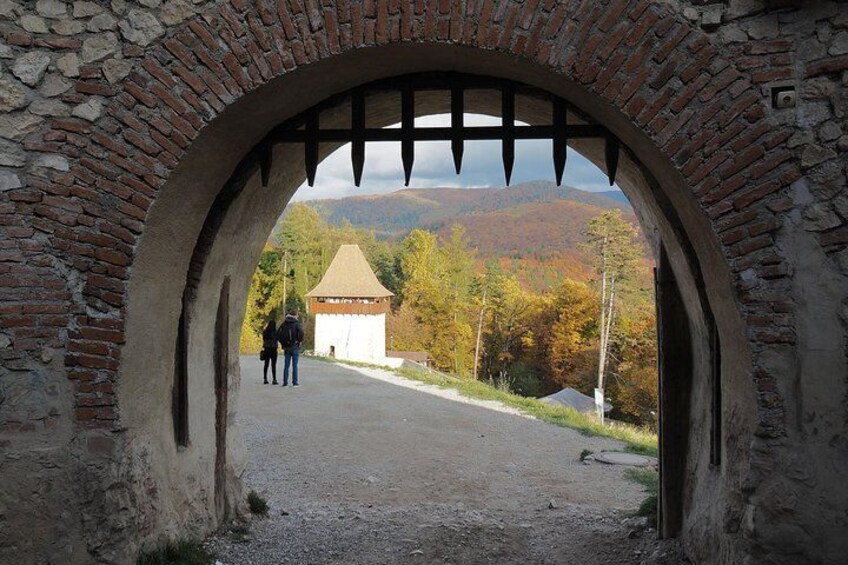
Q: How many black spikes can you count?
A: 8